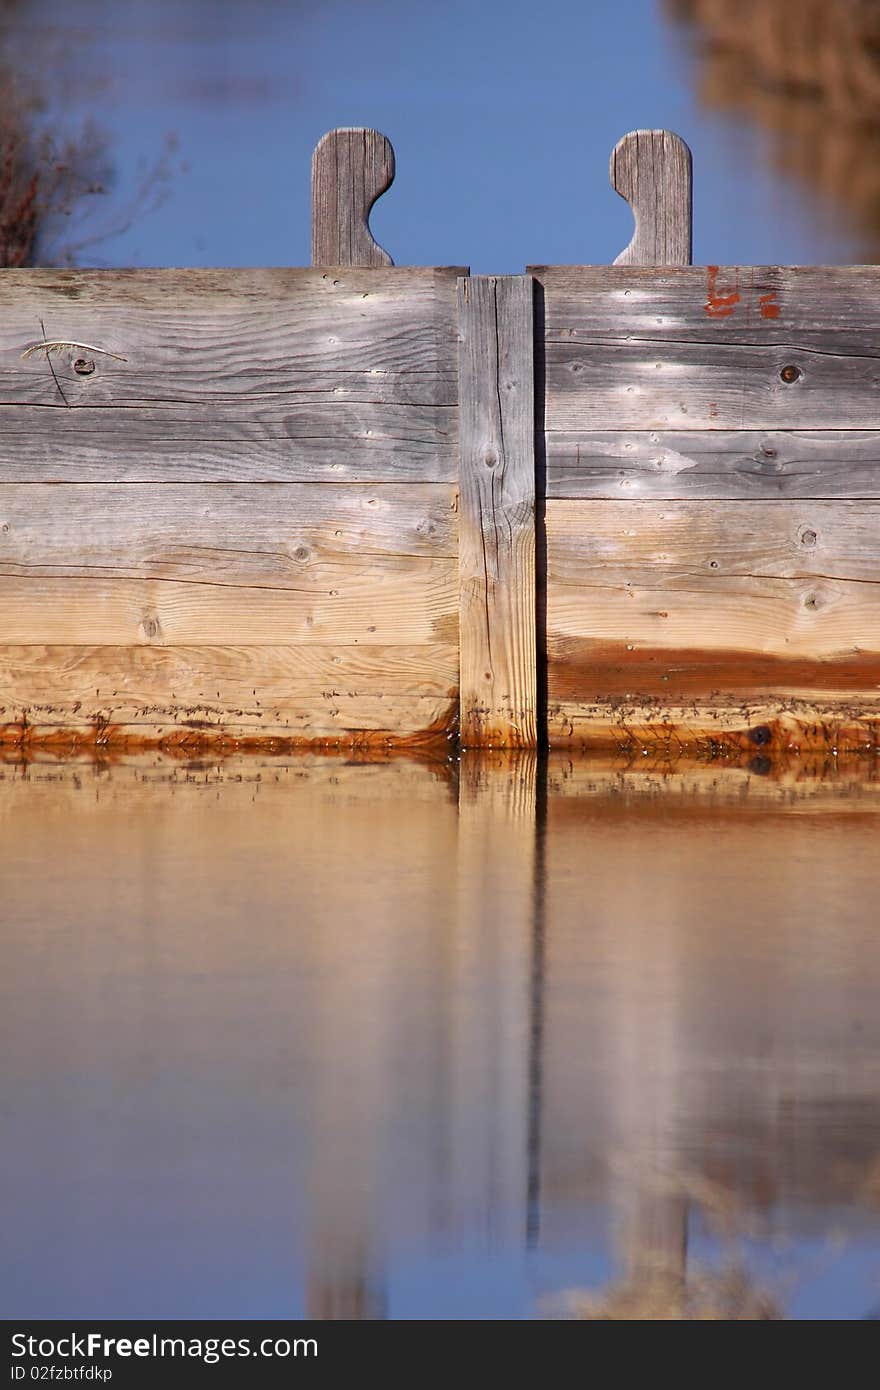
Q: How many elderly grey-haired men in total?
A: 0